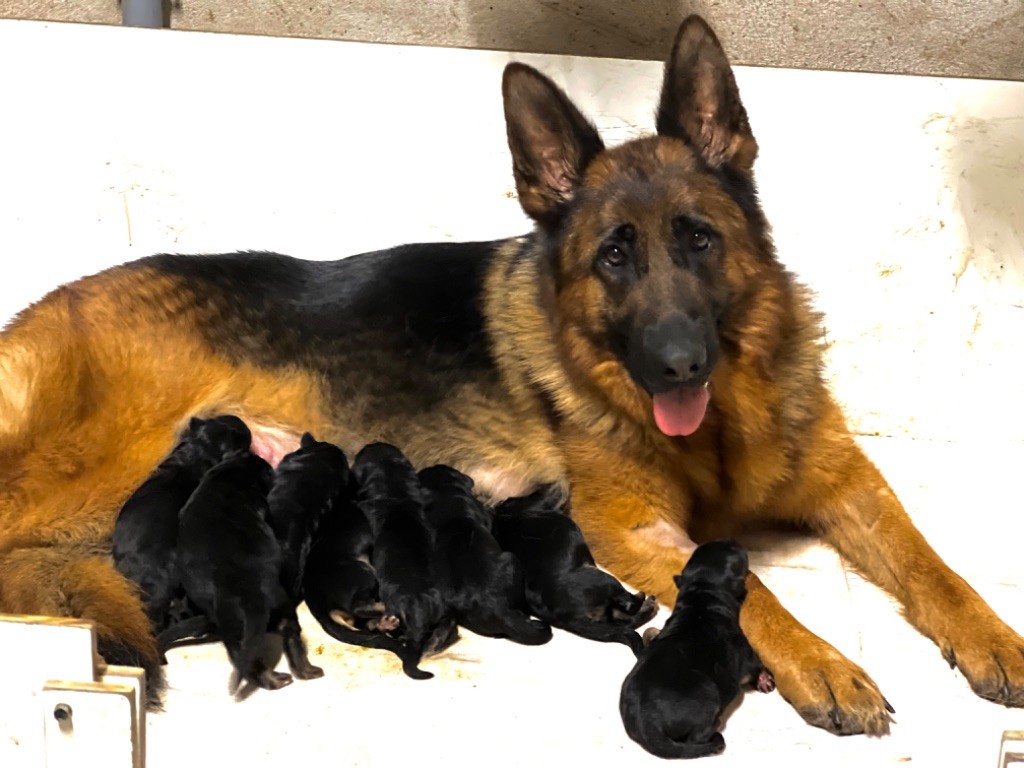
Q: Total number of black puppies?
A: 8